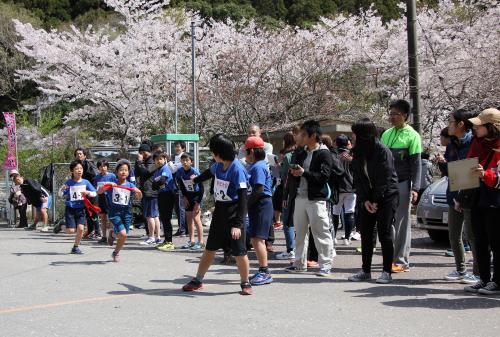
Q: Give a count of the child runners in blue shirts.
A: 7